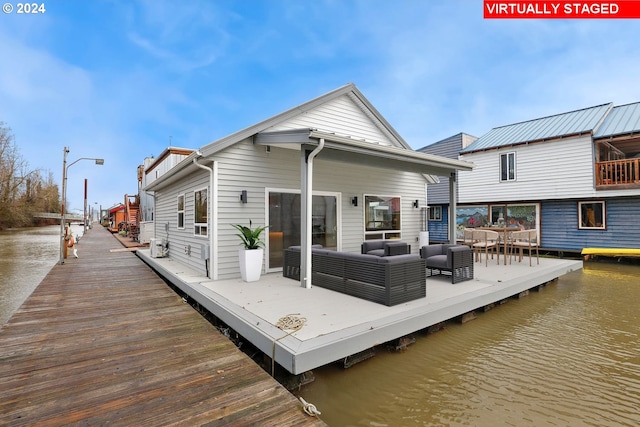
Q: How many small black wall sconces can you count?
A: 3